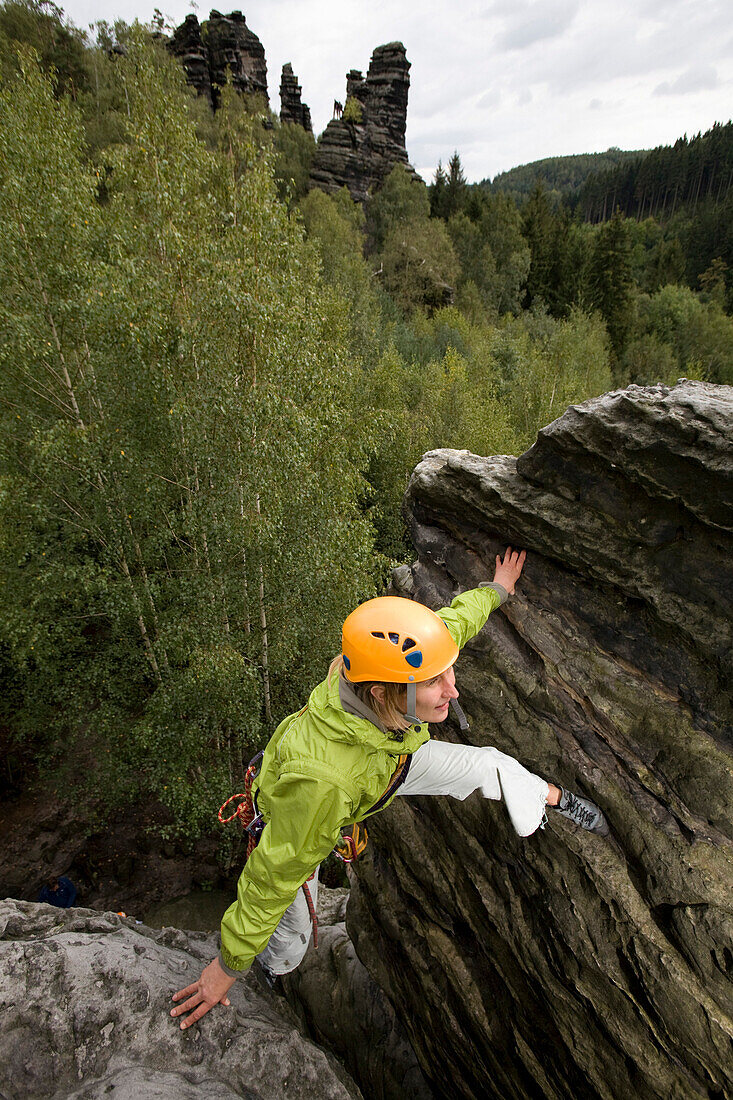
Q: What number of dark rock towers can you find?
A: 3